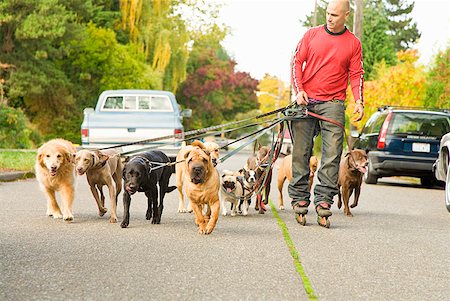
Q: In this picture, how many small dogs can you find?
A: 2